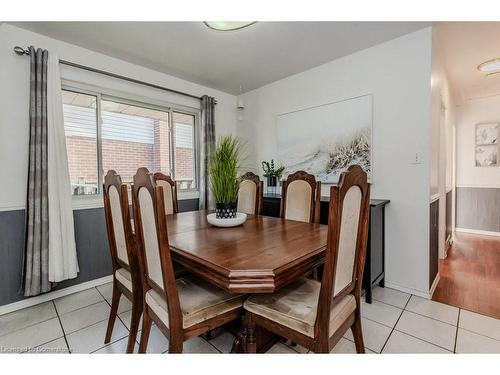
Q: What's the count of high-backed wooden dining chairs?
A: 6